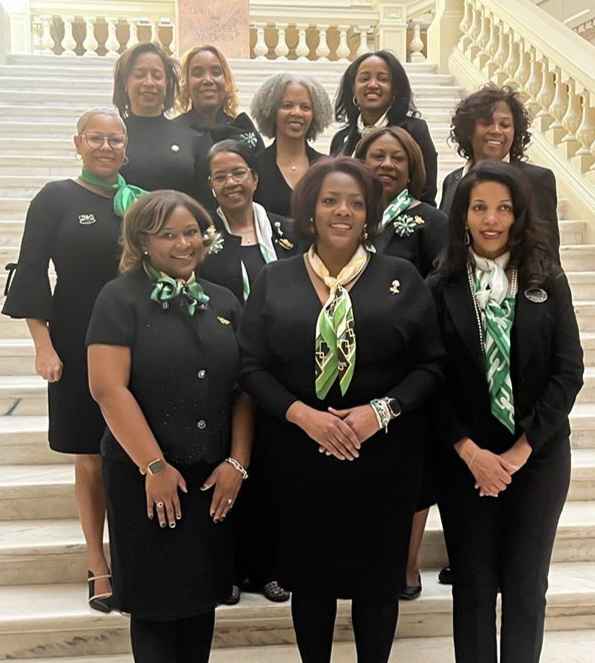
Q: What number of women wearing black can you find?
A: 11